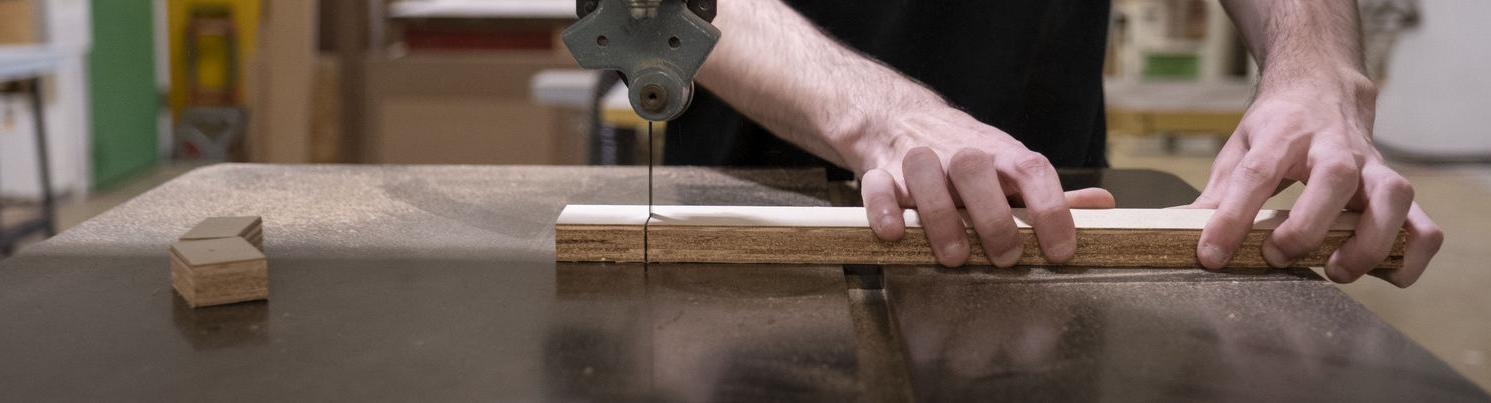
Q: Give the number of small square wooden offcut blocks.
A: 2